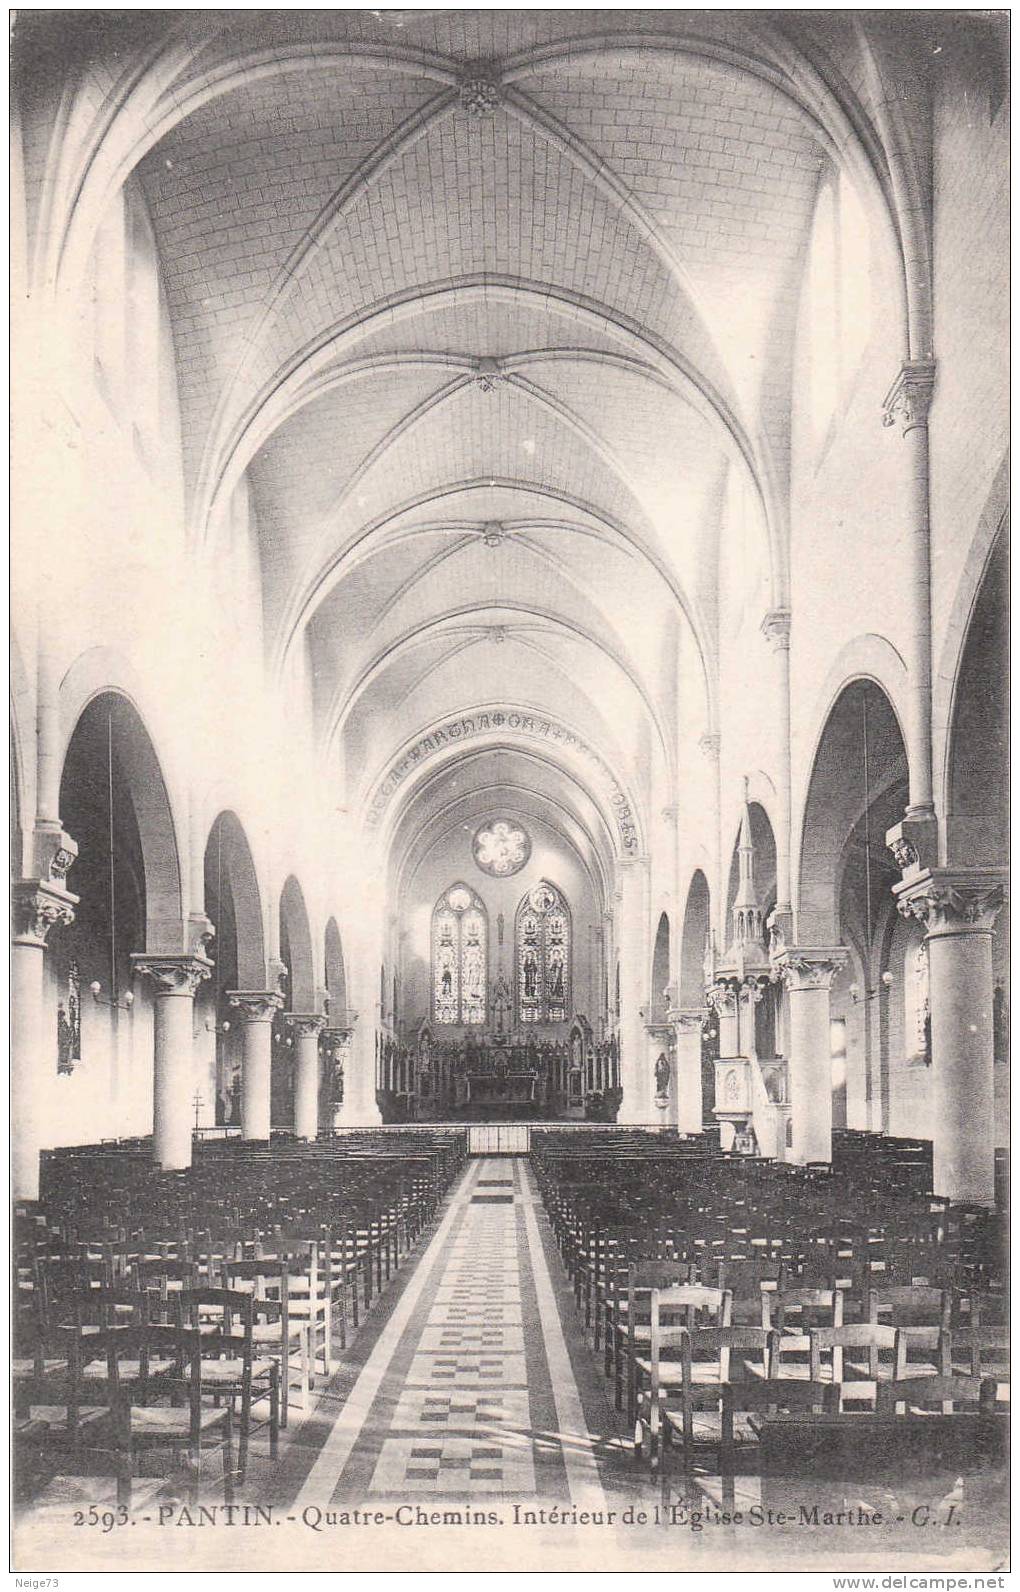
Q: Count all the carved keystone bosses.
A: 4